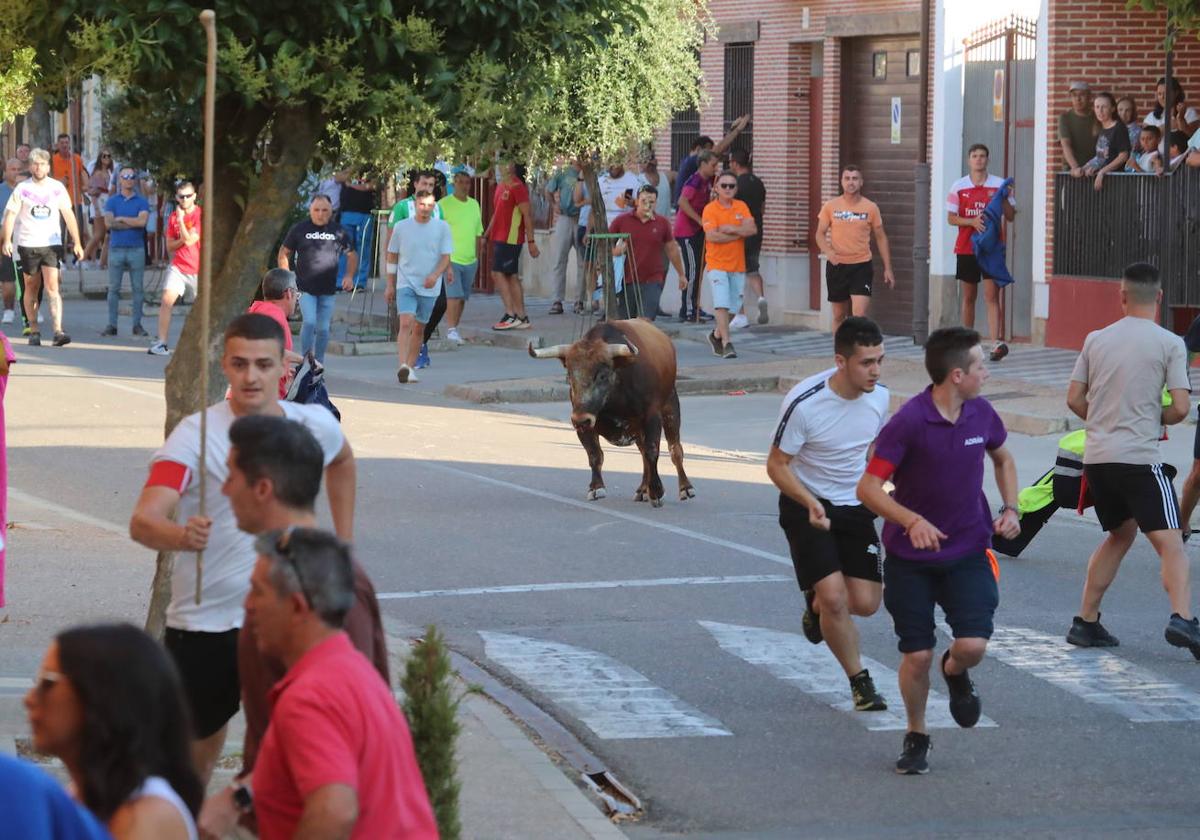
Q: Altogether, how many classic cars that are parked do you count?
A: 0